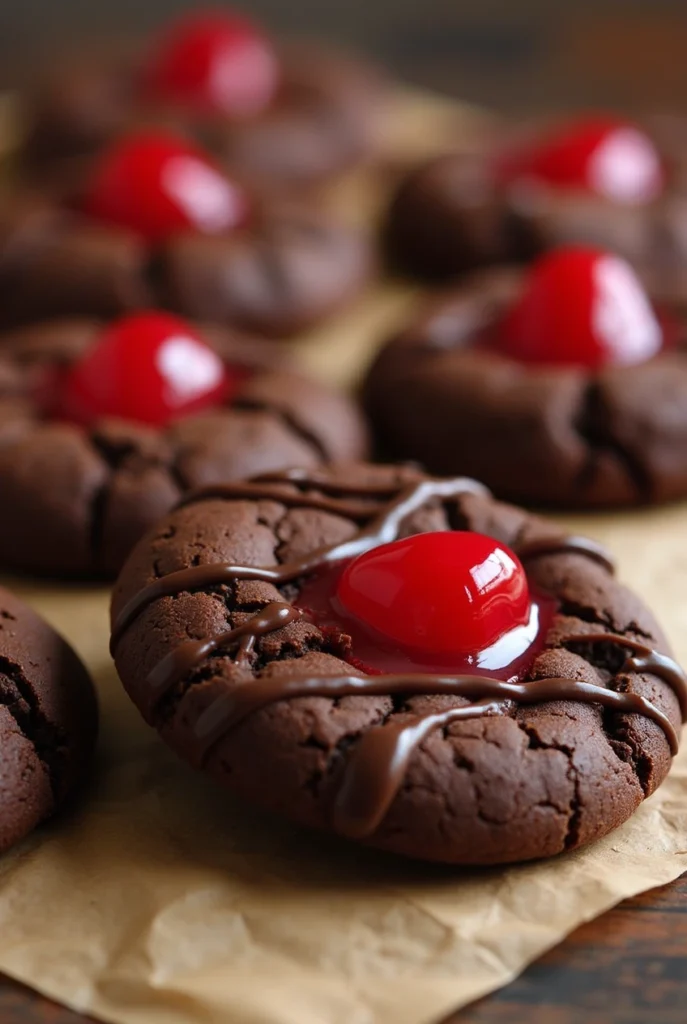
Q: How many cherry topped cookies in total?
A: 6